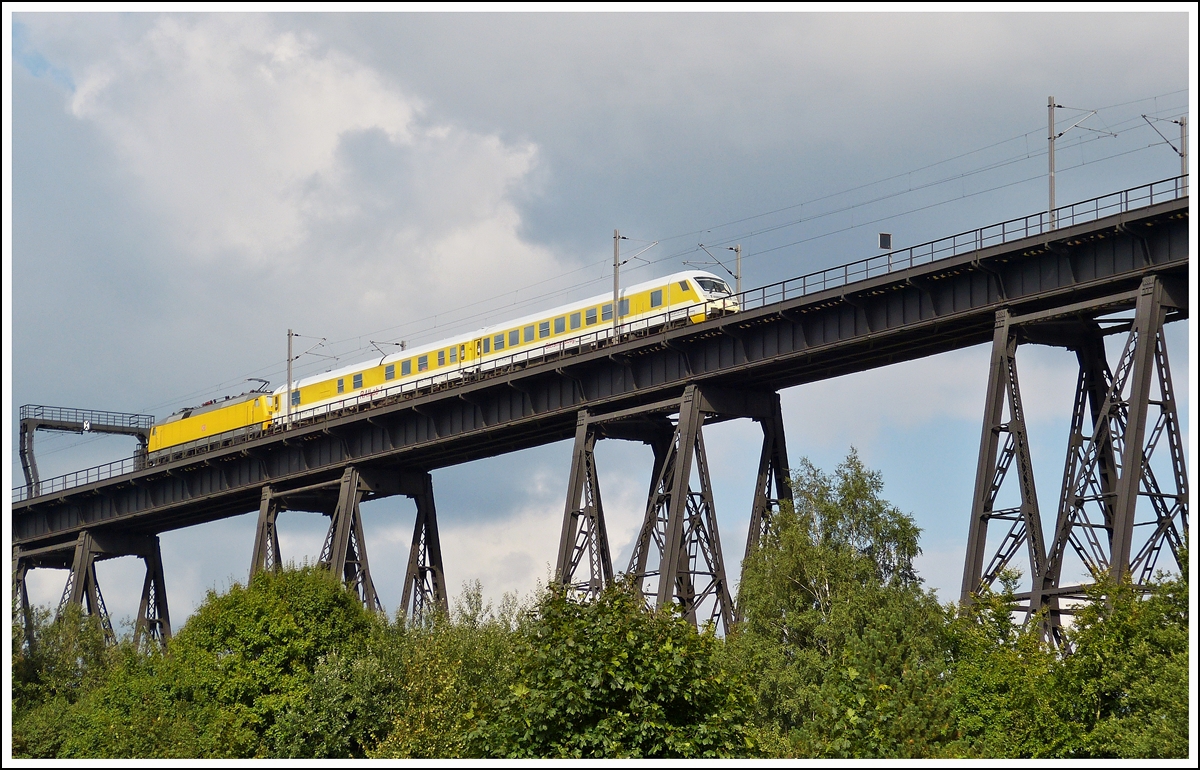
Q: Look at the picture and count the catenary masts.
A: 6